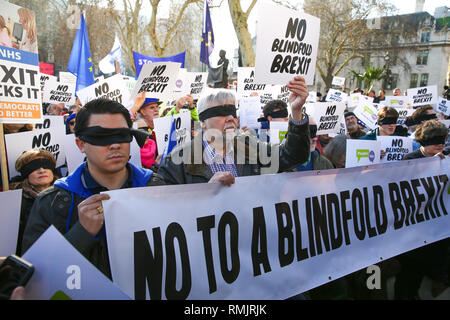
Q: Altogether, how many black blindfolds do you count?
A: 8